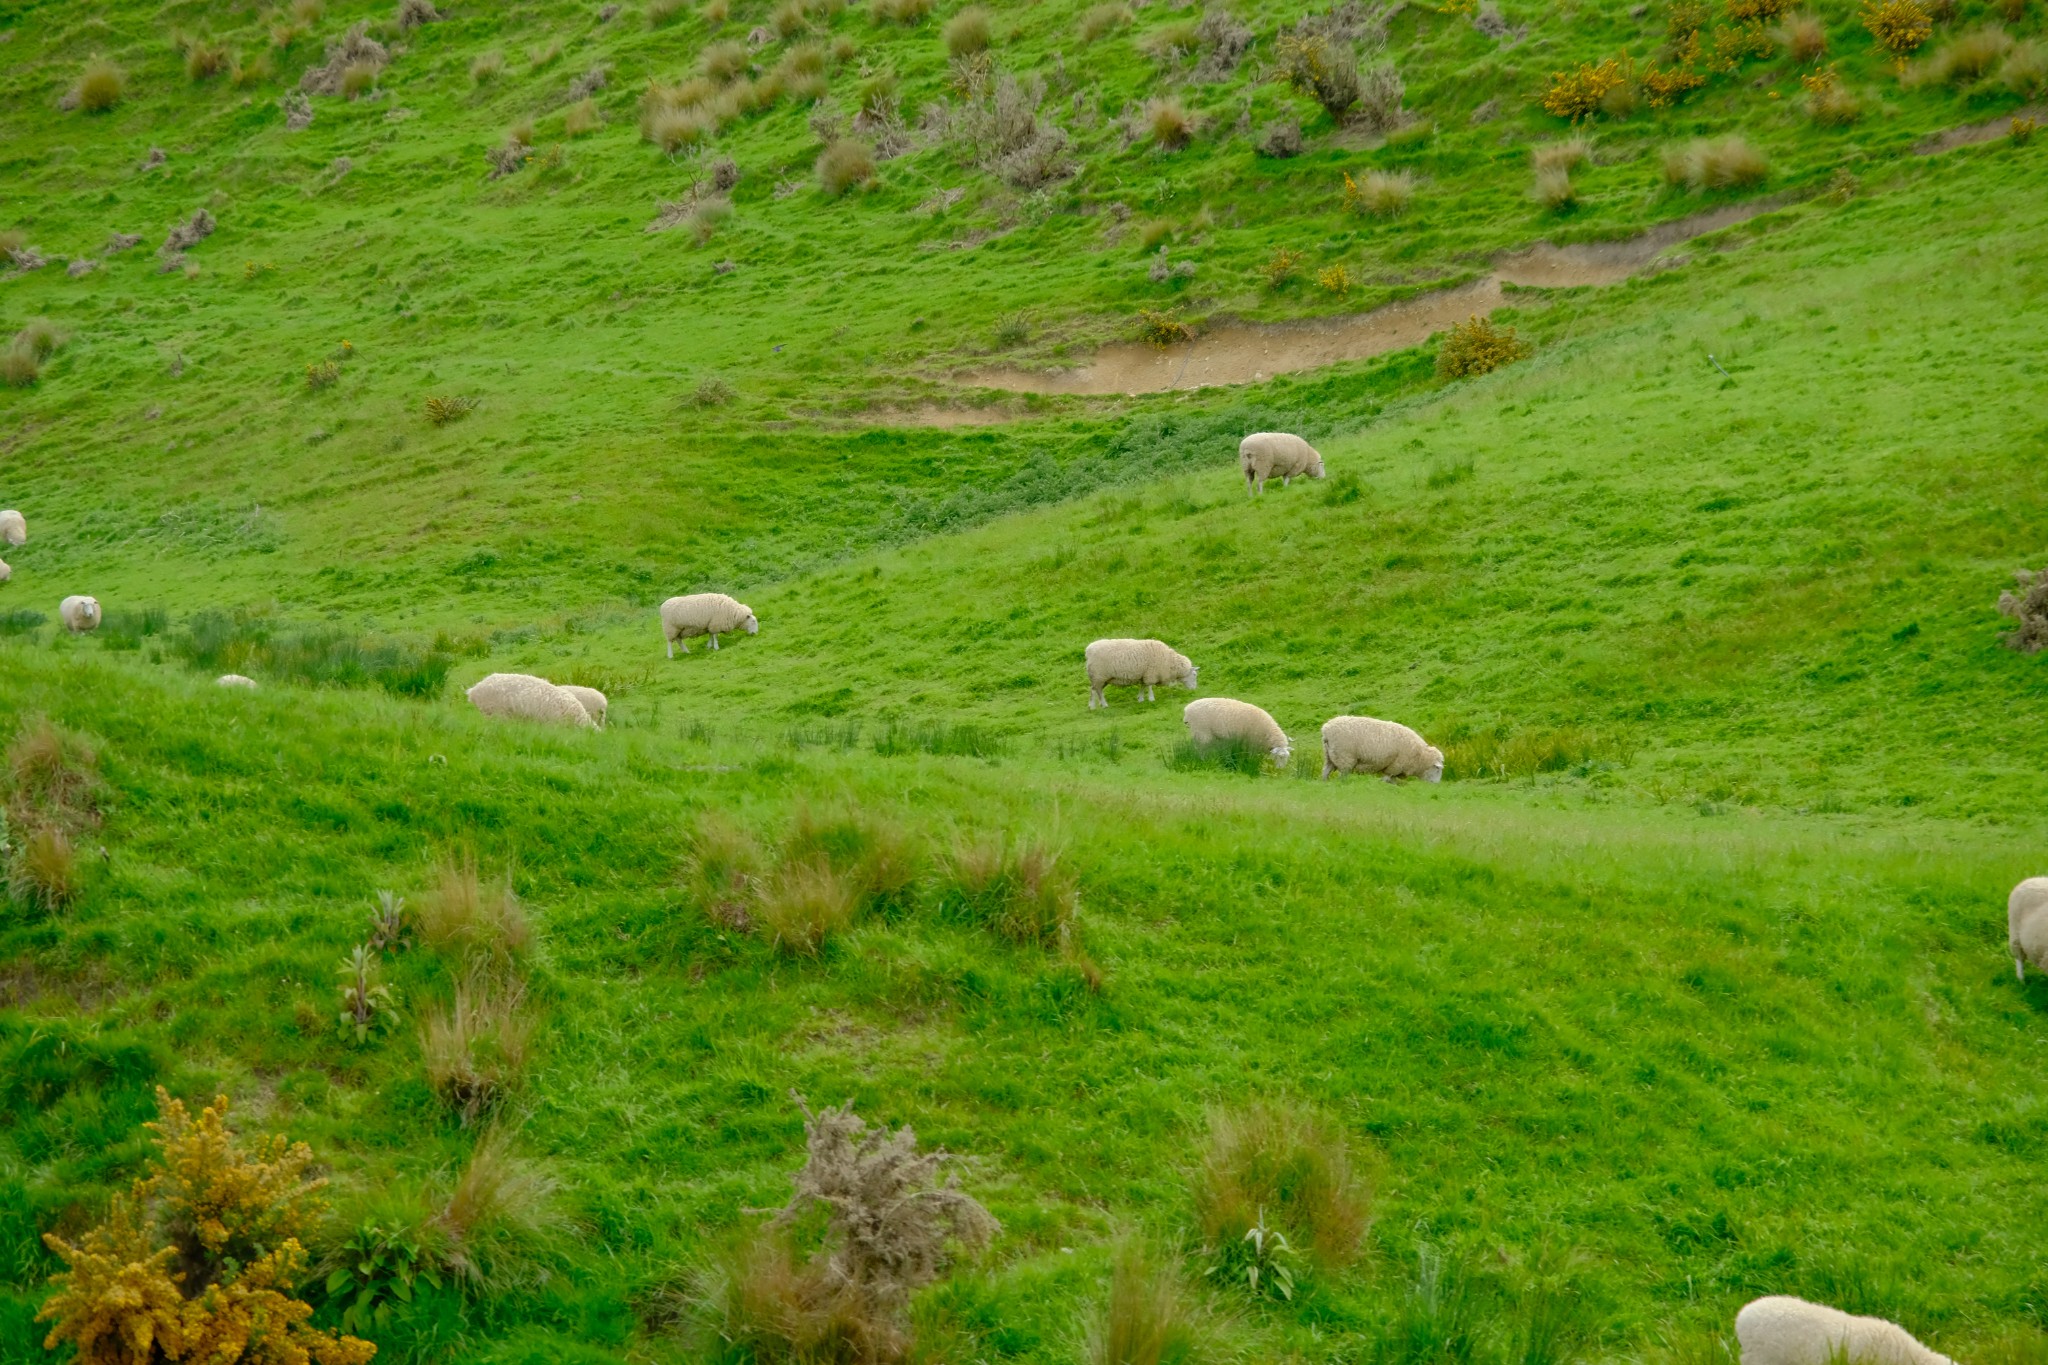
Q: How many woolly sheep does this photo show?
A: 13